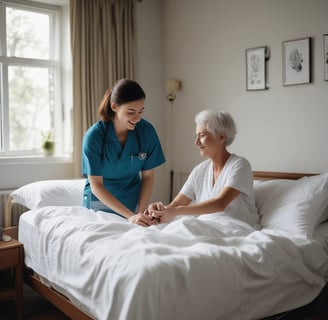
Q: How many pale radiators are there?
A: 1